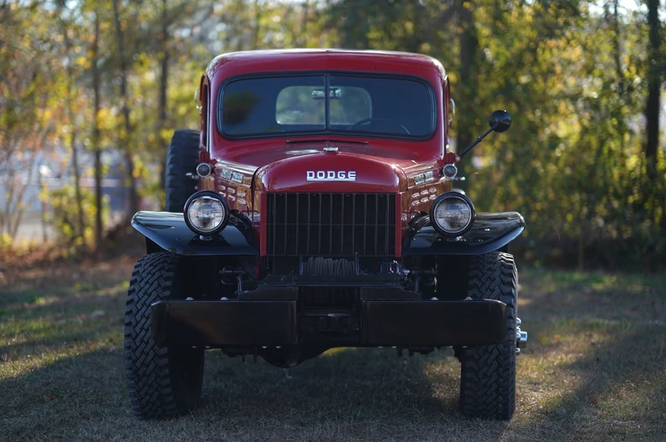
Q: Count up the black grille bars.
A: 11